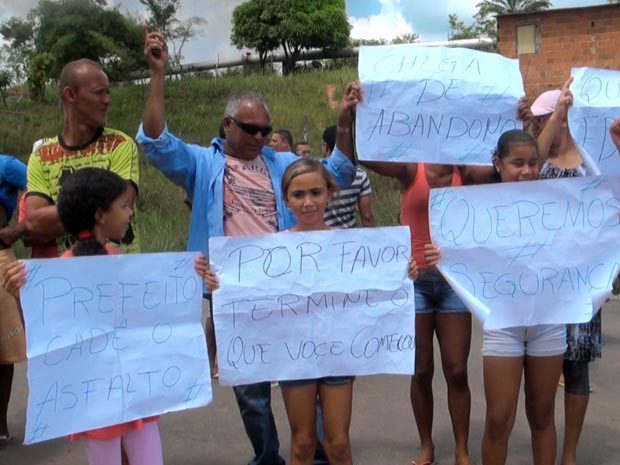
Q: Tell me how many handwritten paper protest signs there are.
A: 5